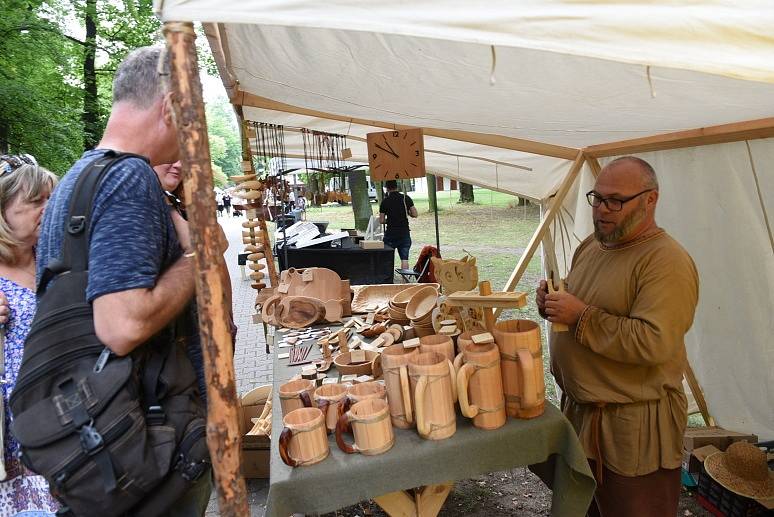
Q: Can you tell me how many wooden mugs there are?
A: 11